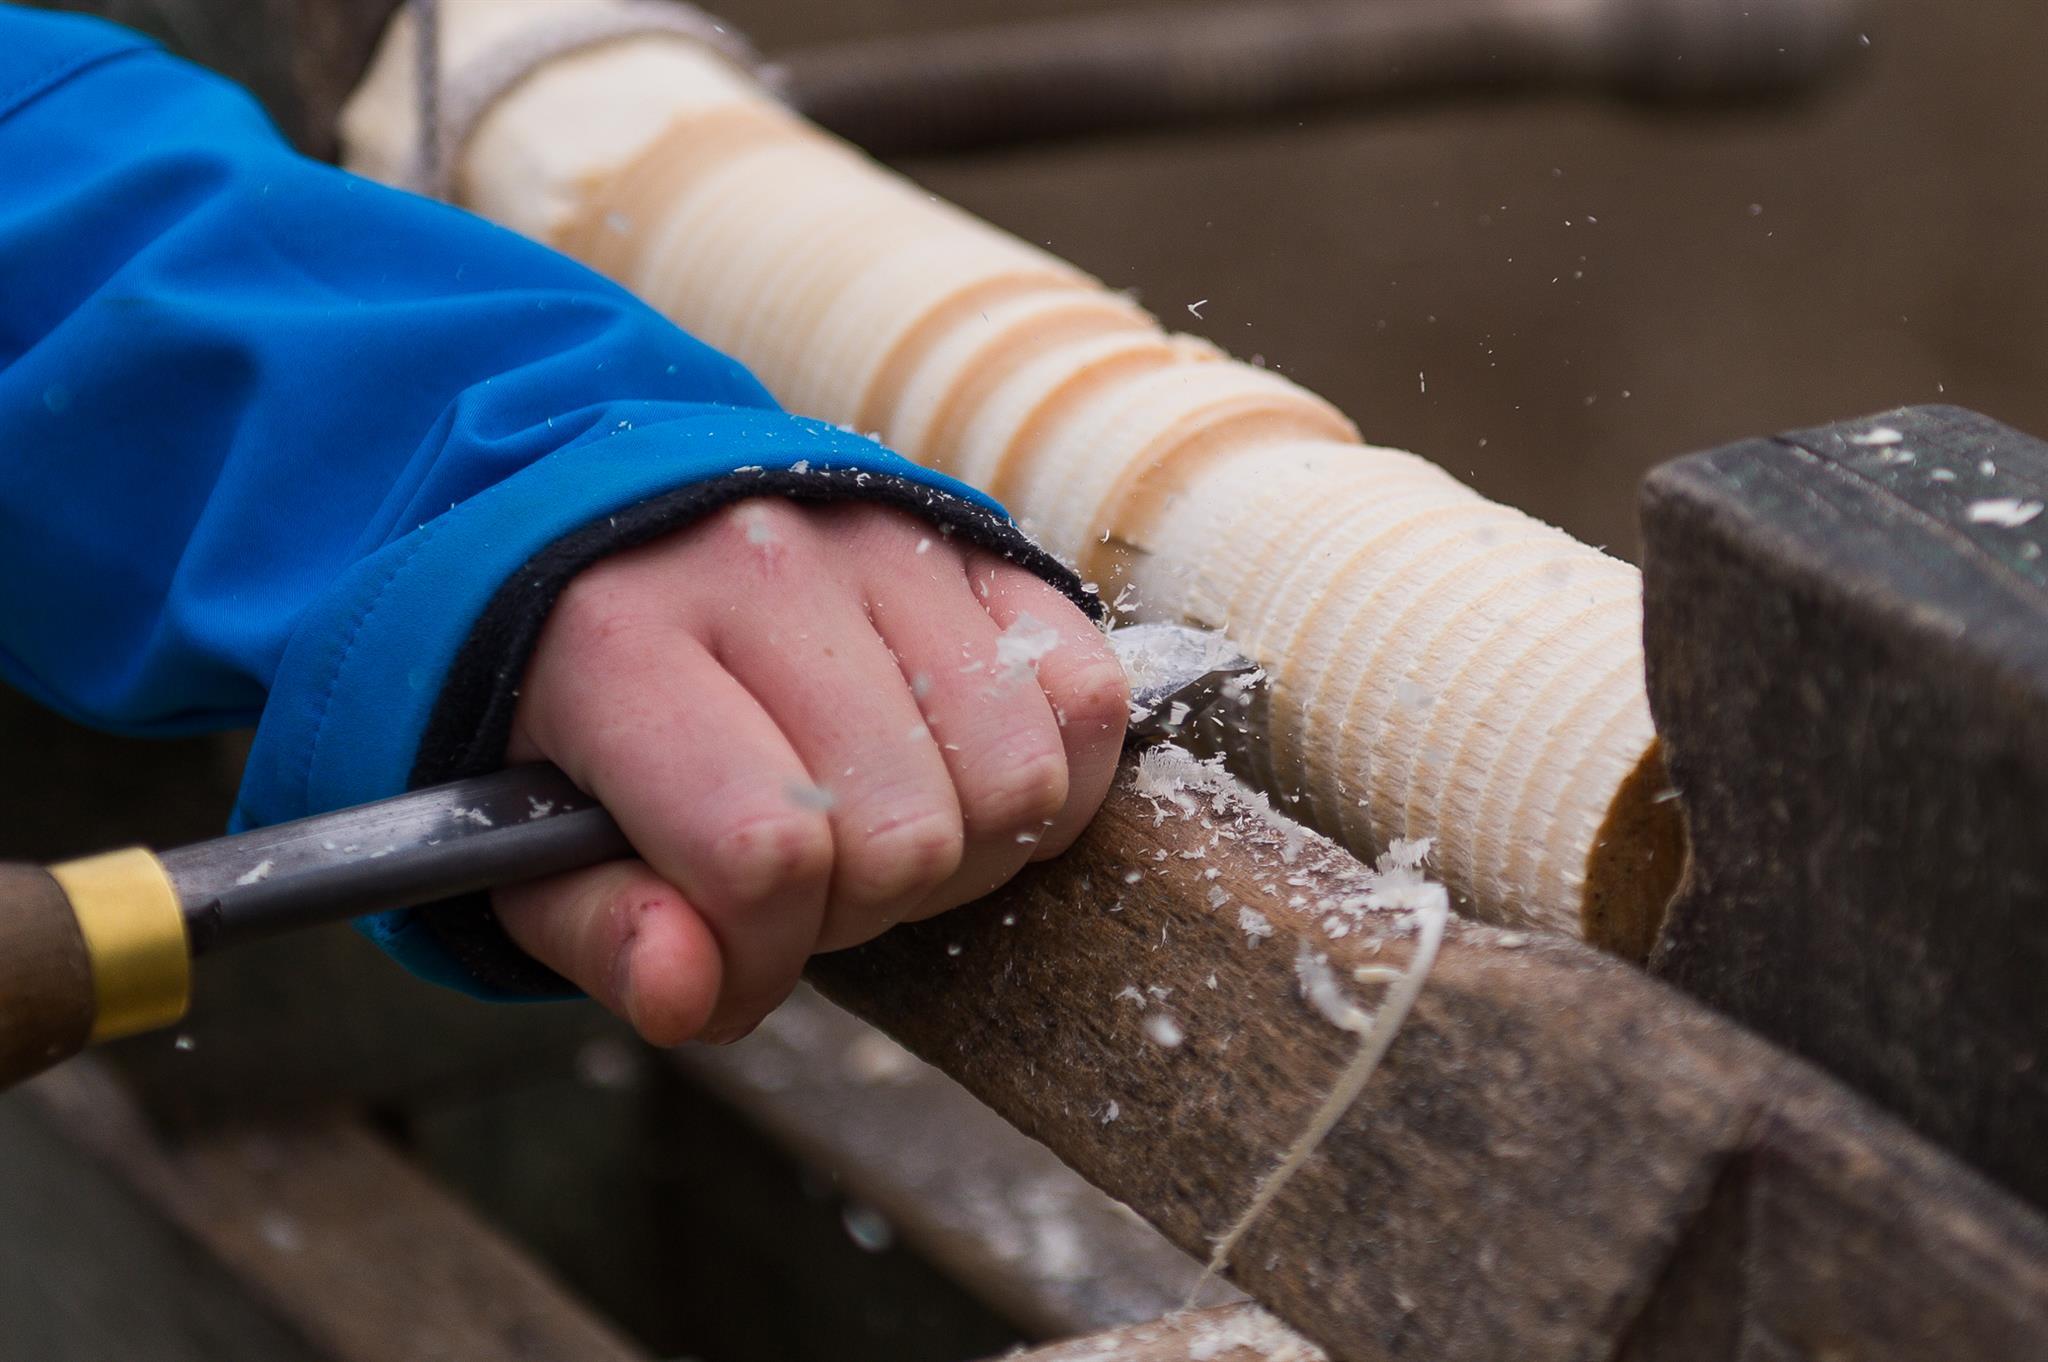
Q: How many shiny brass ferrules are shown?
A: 1